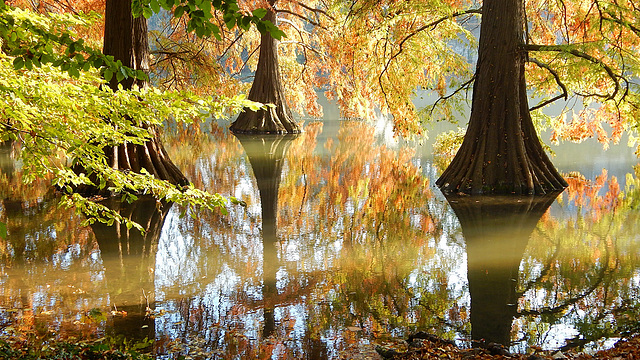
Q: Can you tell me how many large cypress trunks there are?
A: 3